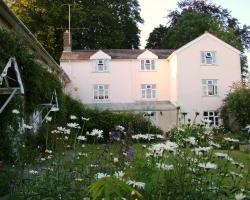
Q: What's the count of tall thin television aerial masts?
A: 1